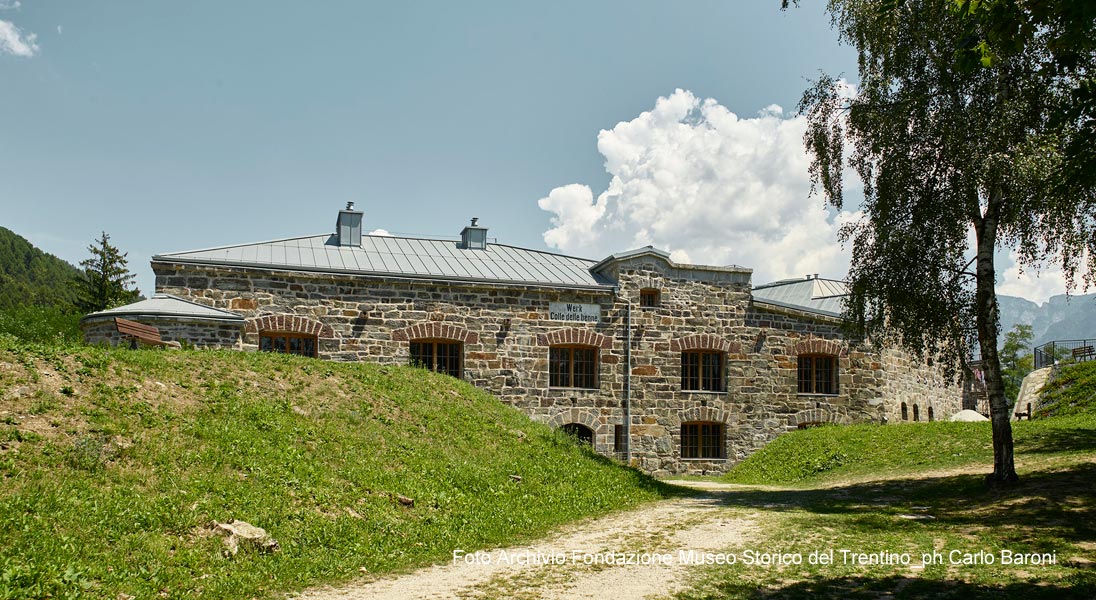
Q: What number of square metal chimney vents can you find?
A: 2